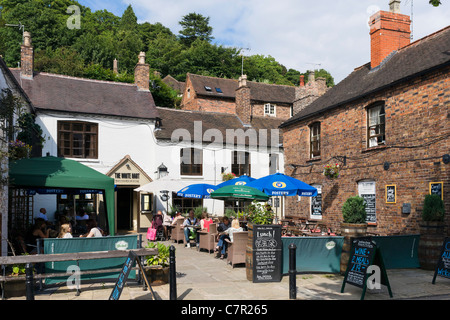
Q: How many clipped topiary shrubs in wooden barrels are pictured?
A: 2